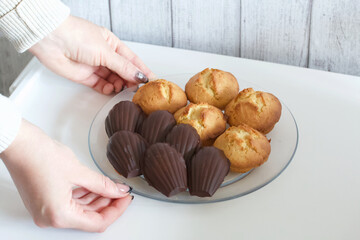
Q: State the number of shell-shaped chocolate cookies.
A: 6